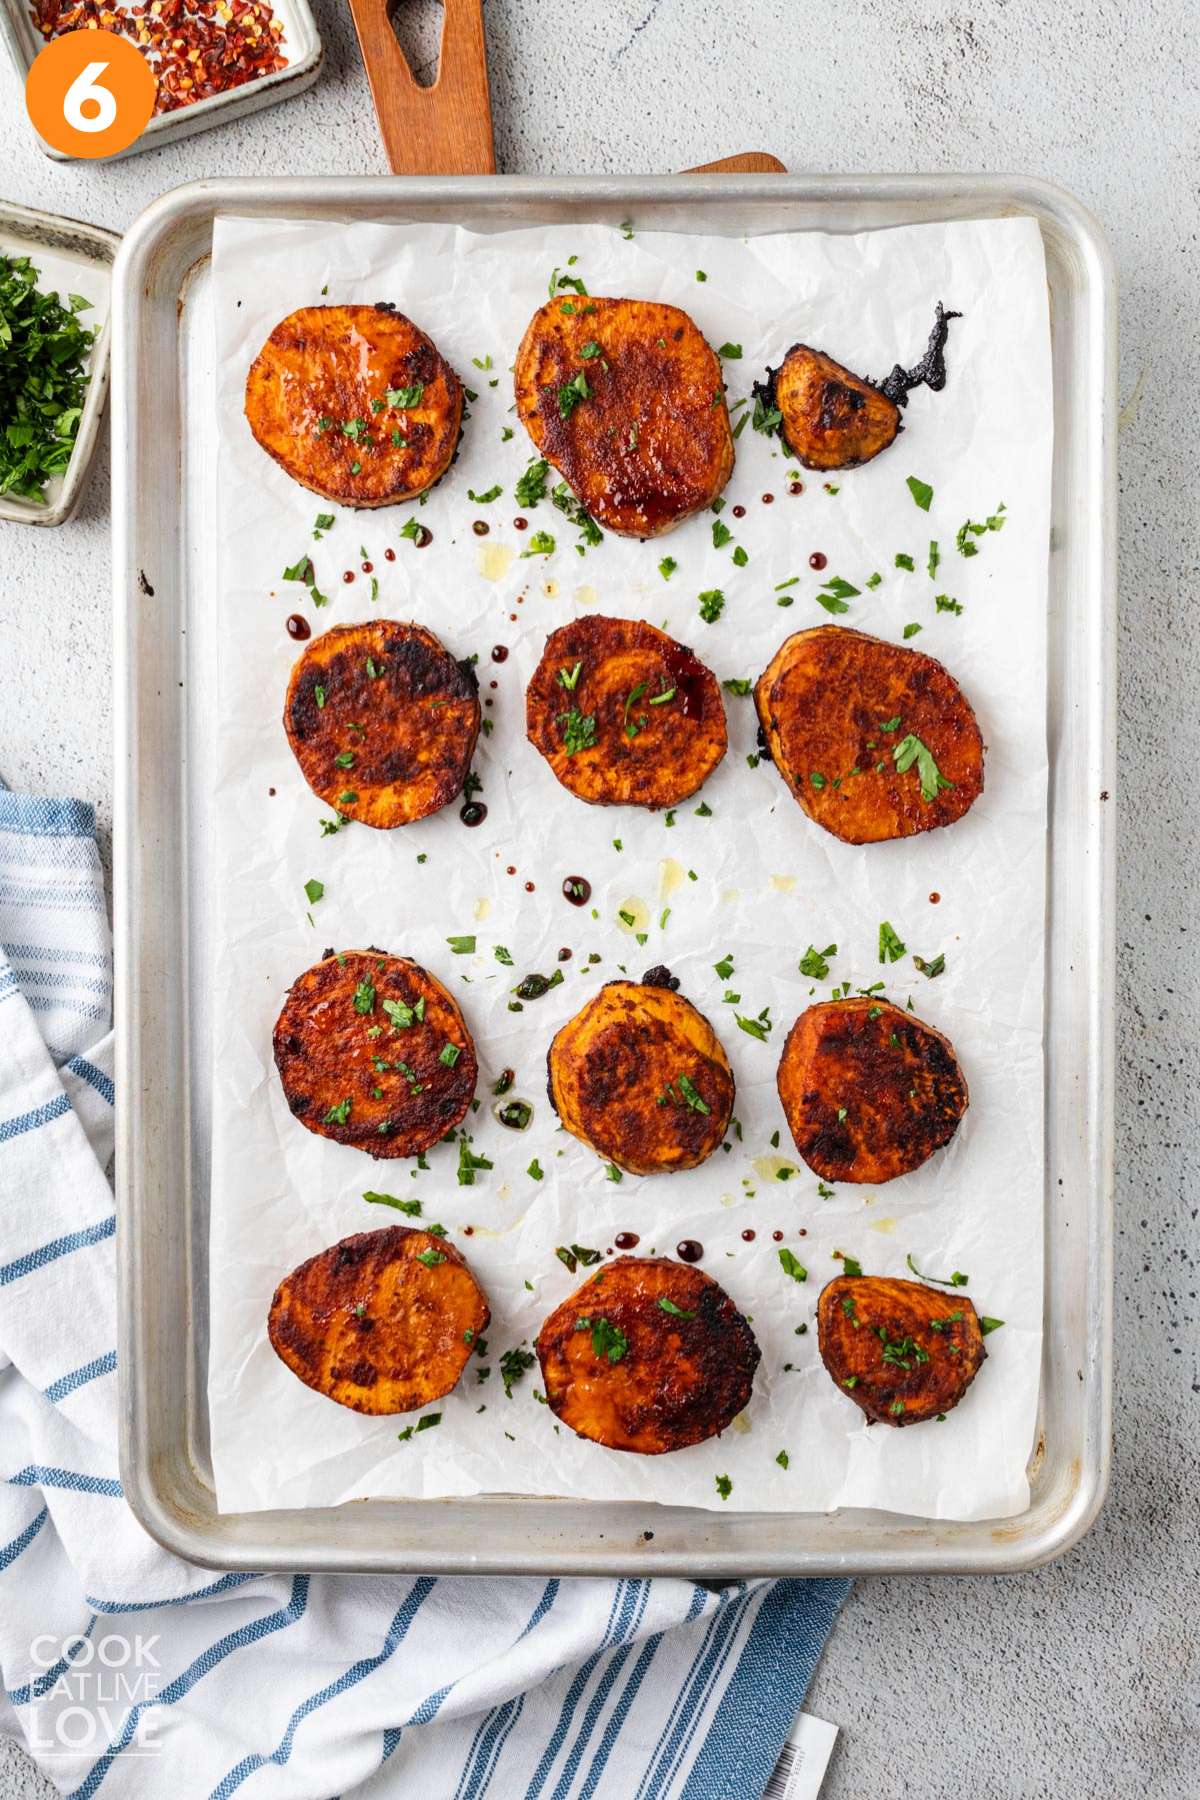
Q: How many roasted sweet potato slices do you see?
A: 12